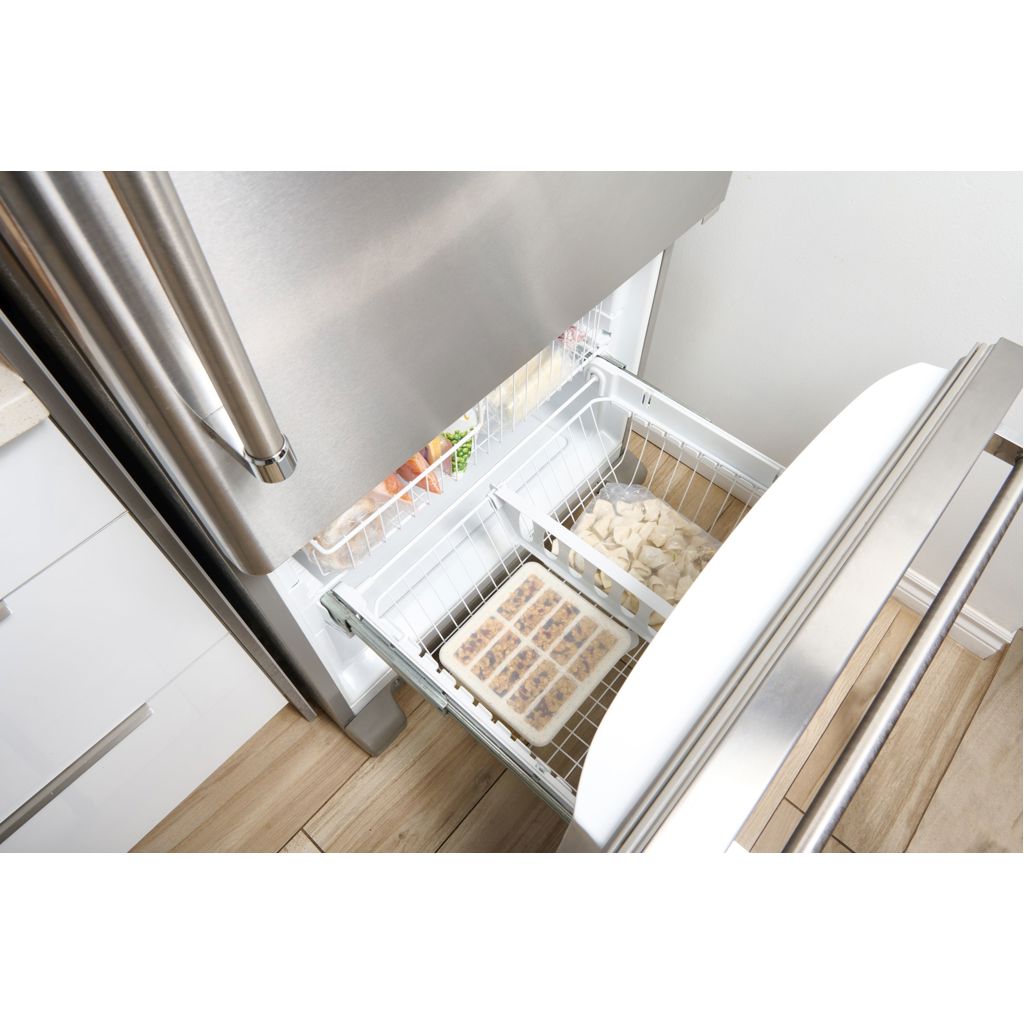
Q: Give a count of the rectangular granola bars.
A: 10